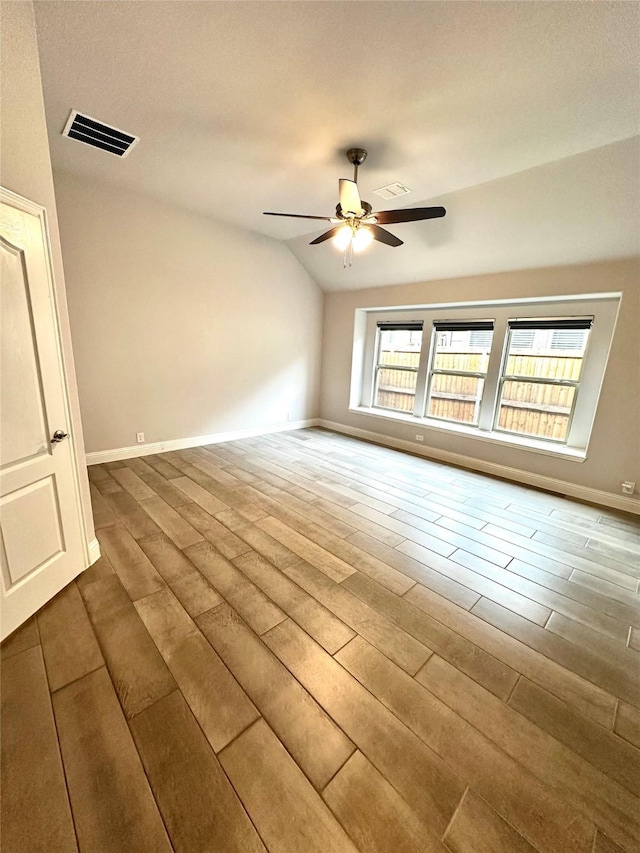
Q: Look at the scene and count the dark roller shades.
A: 3